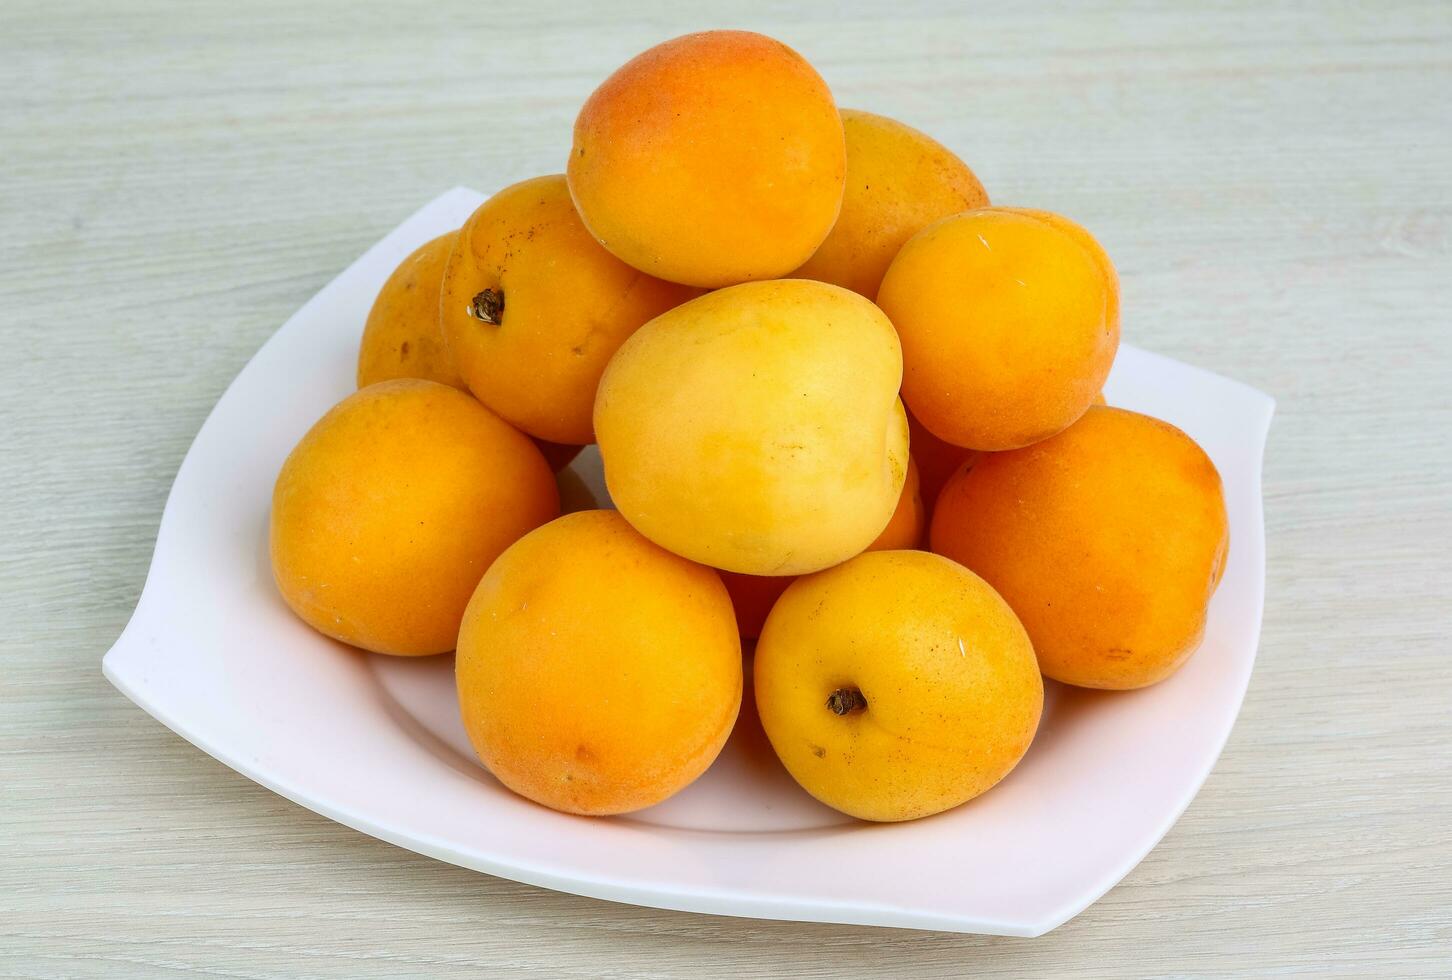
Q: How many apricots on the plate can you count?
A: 12